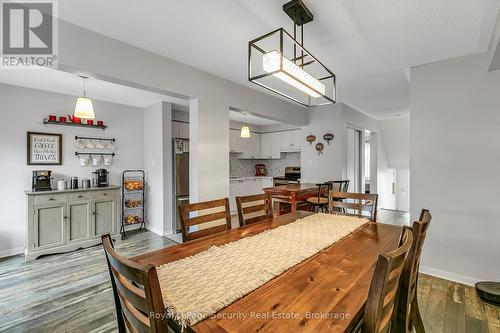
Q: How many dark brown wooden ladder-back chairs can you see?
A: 6